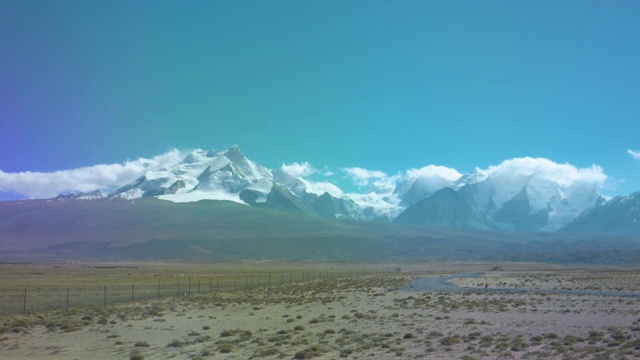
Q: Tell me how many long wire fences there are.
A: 1